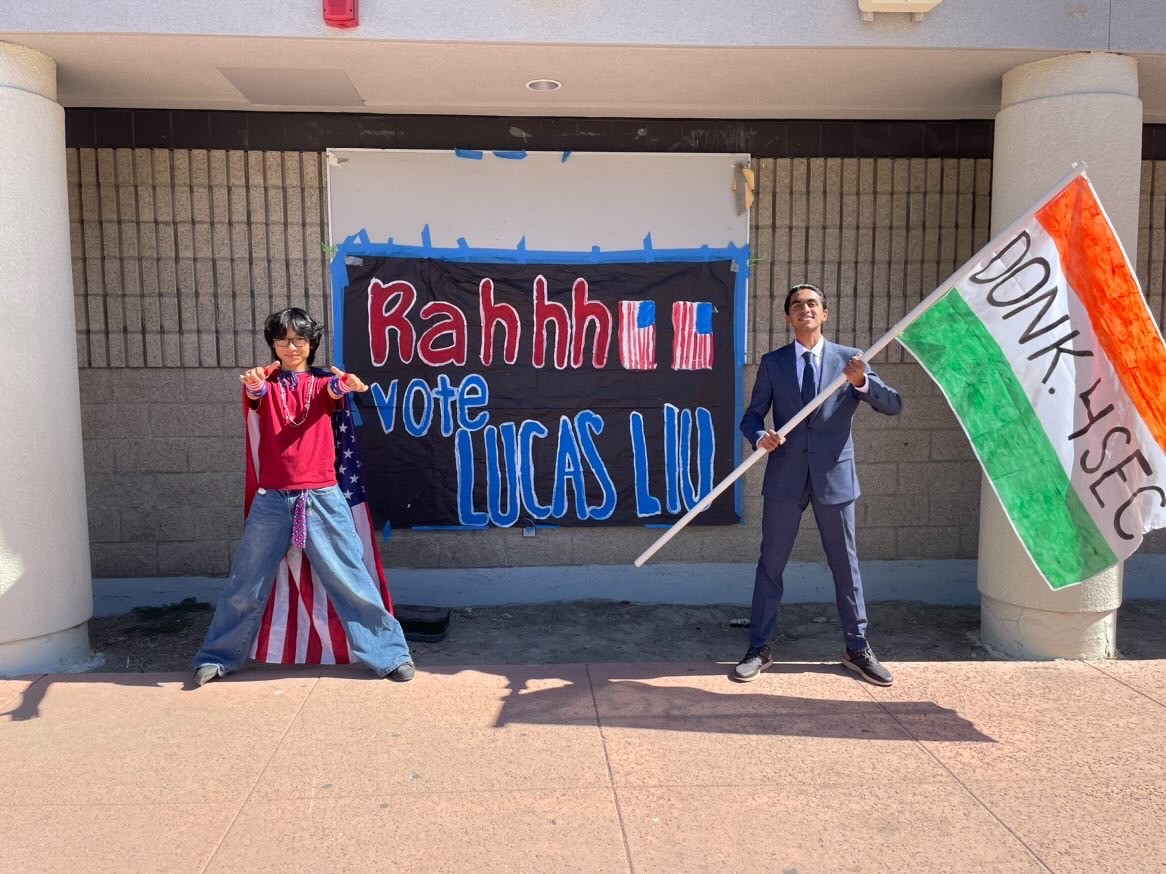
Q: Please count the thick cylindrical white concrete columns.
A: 2